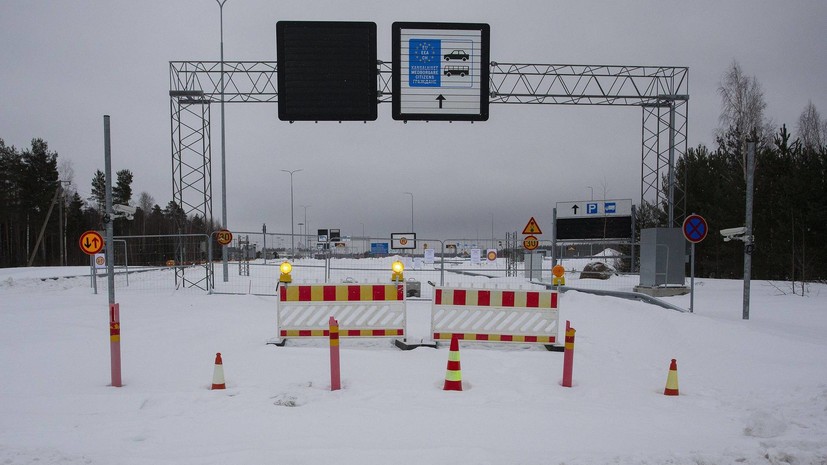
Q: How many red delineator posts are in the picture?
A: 3